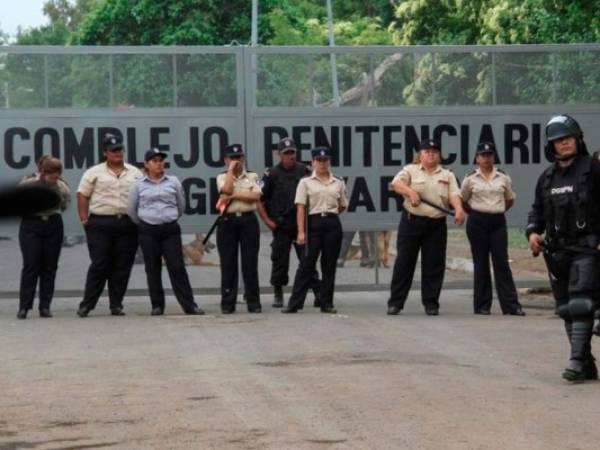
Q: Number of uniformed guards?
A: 9